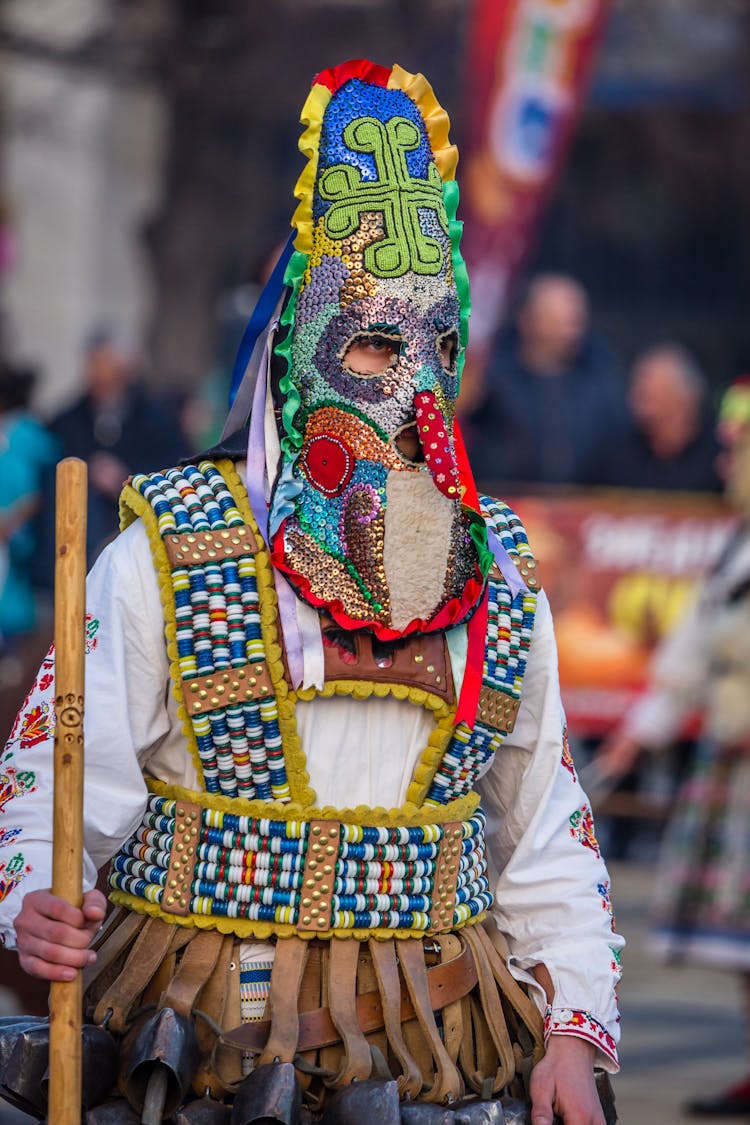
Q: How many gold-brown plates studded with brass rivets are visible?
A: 7